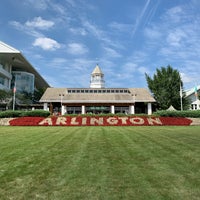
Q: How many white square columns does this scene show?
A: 6